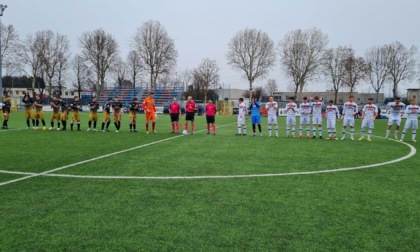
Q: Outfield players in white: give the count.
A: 10